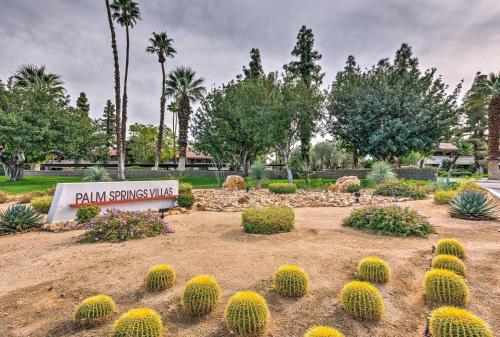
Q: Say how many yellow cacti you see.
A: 13